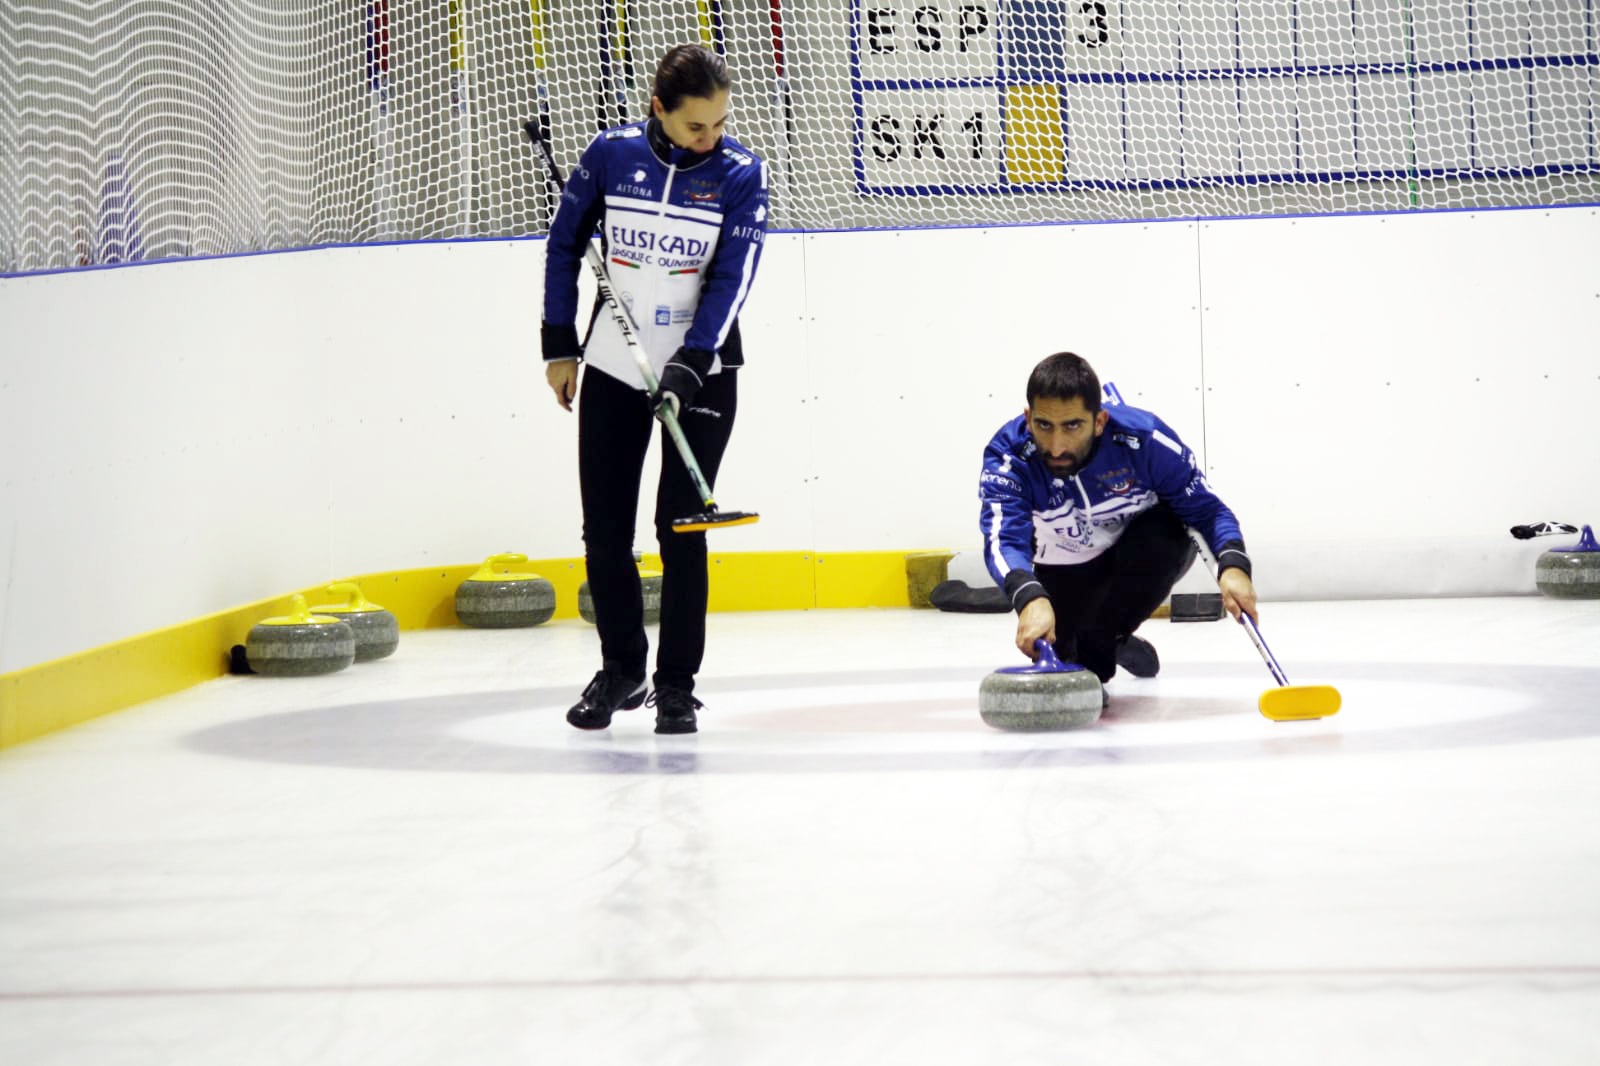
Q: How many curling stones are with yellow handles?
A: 4